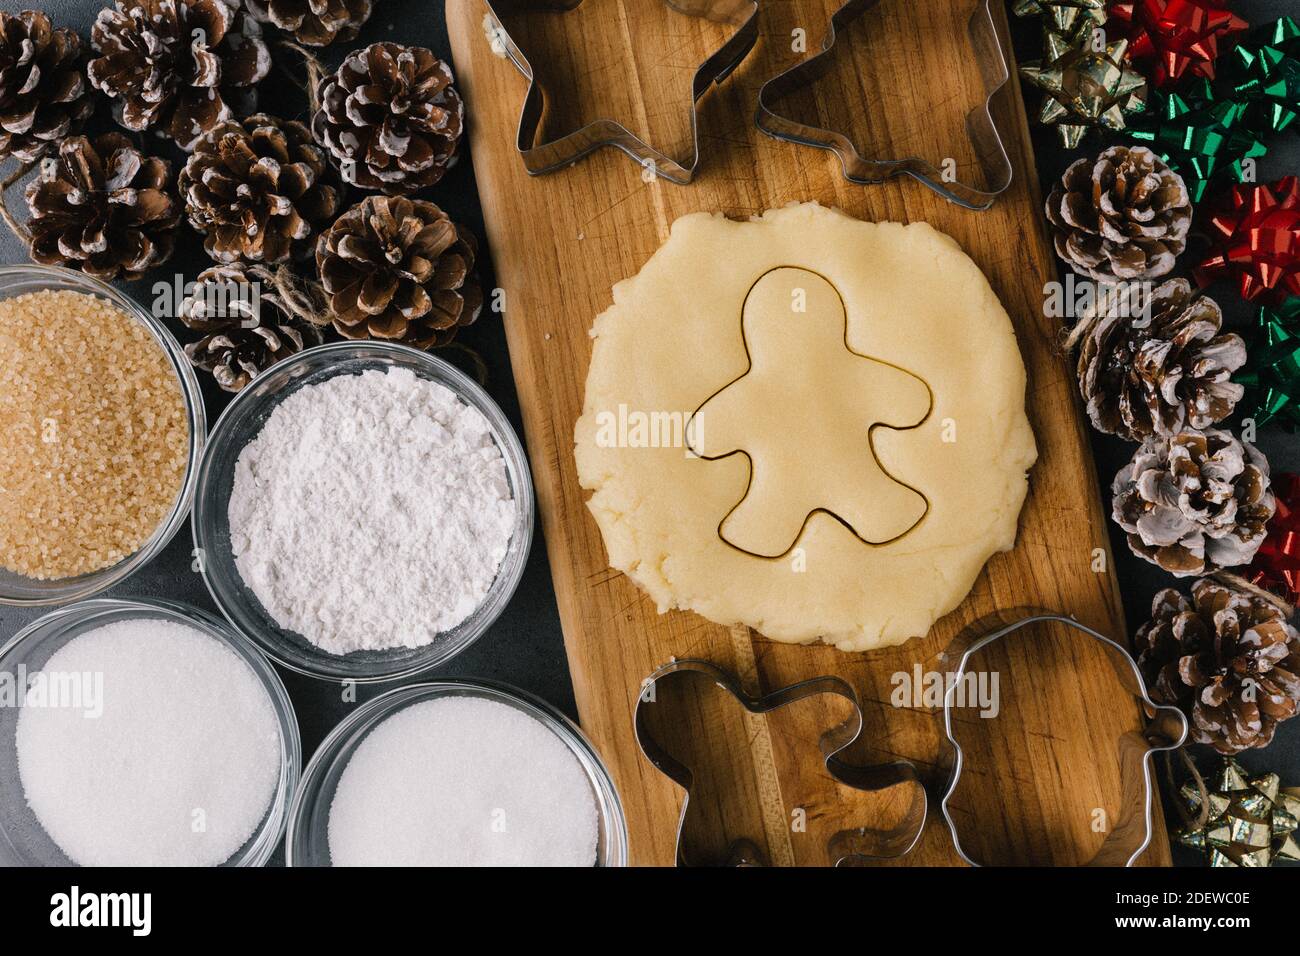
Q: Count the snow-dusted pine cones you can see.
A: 12